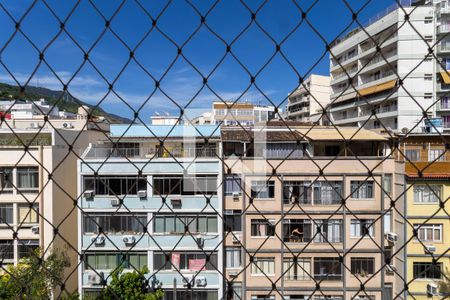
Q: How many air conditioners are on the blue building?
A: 10